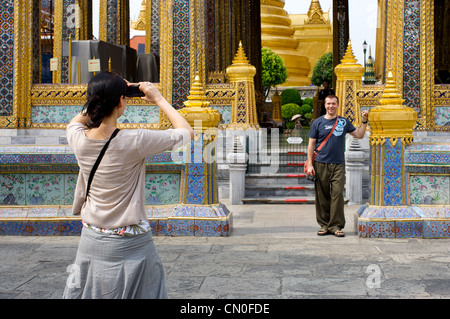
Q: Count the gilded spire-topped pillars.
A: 4